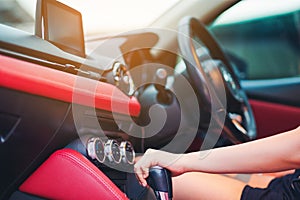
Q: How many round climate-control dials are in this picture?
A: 3